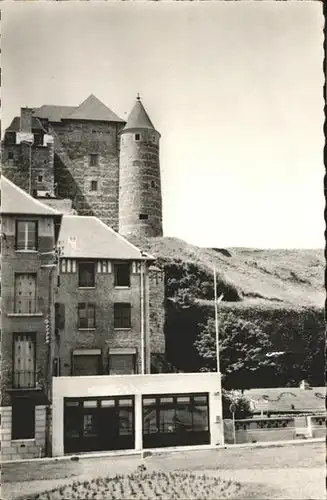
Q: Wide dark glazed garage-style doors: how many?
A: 2